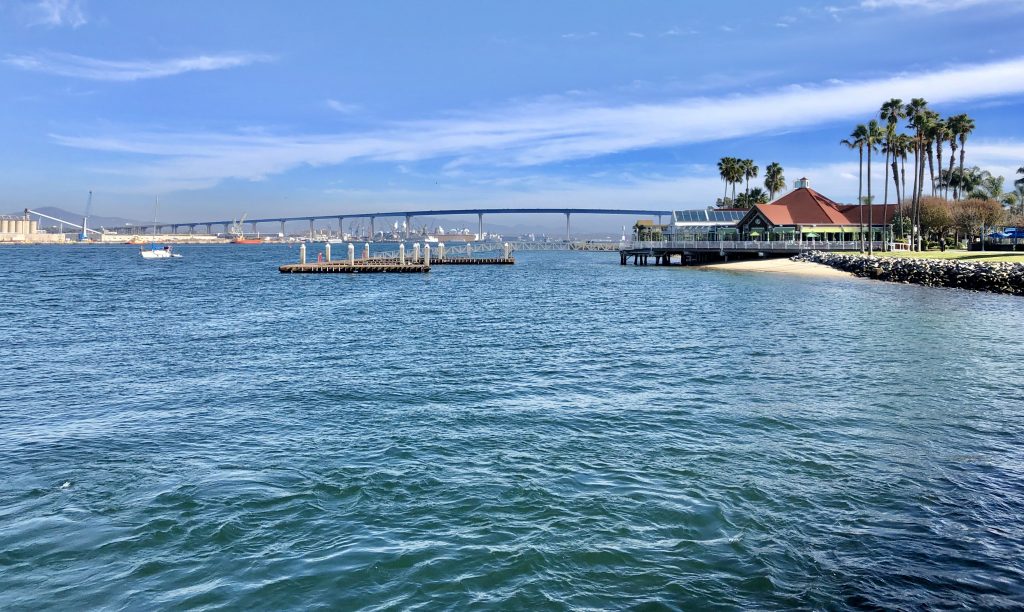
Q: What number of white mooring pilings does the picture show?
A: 12